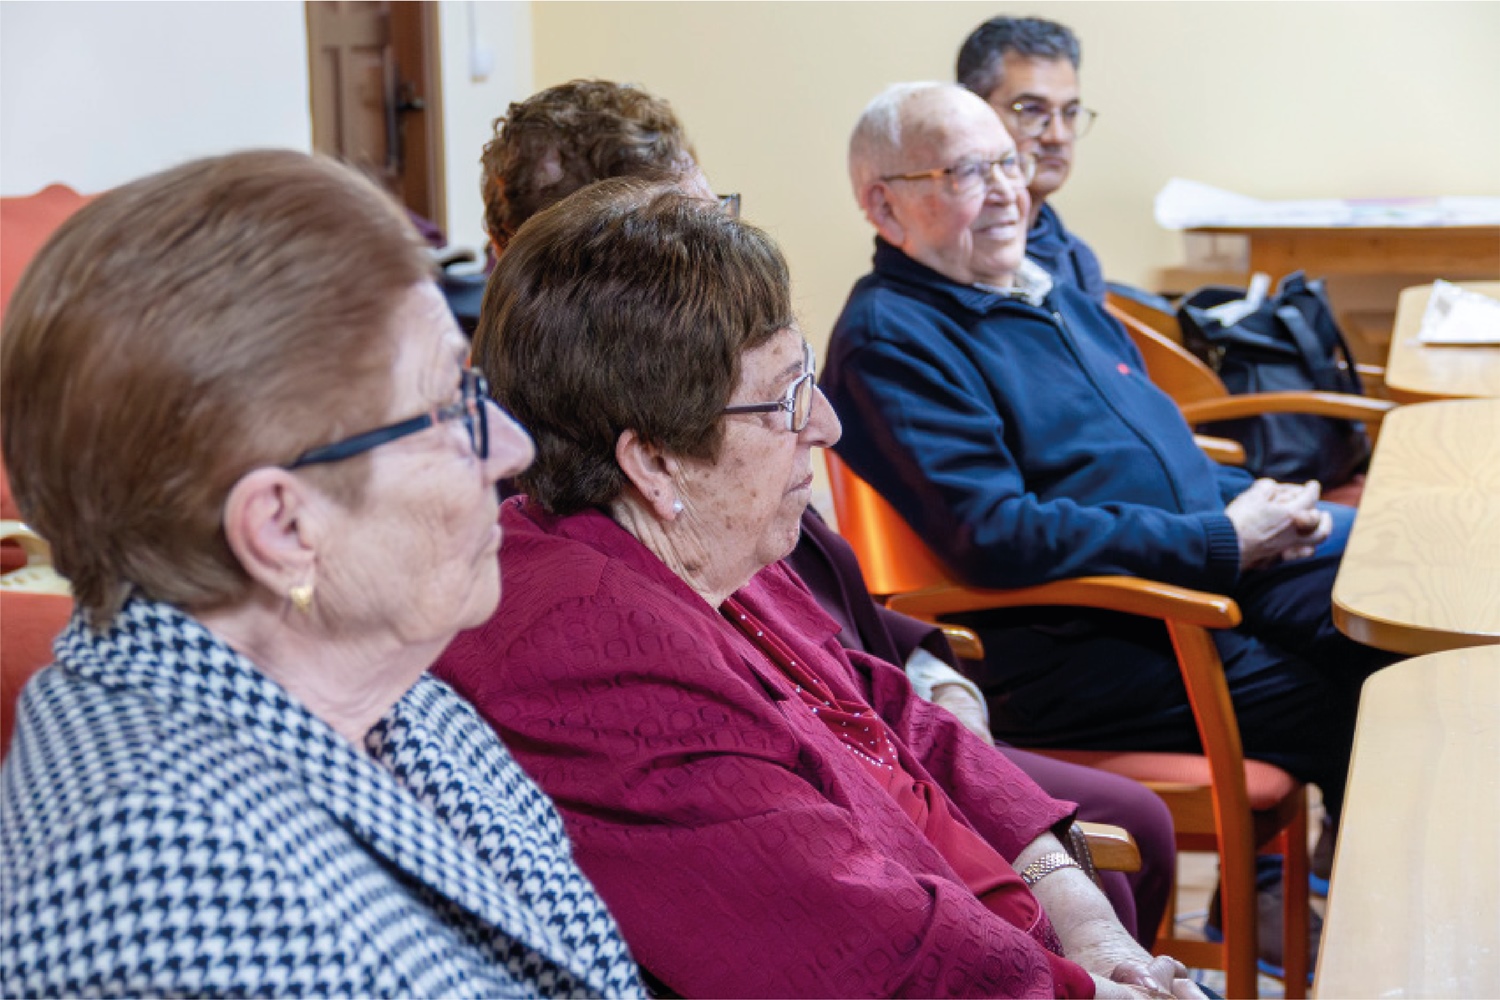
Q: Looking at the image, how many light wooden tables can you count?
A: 3